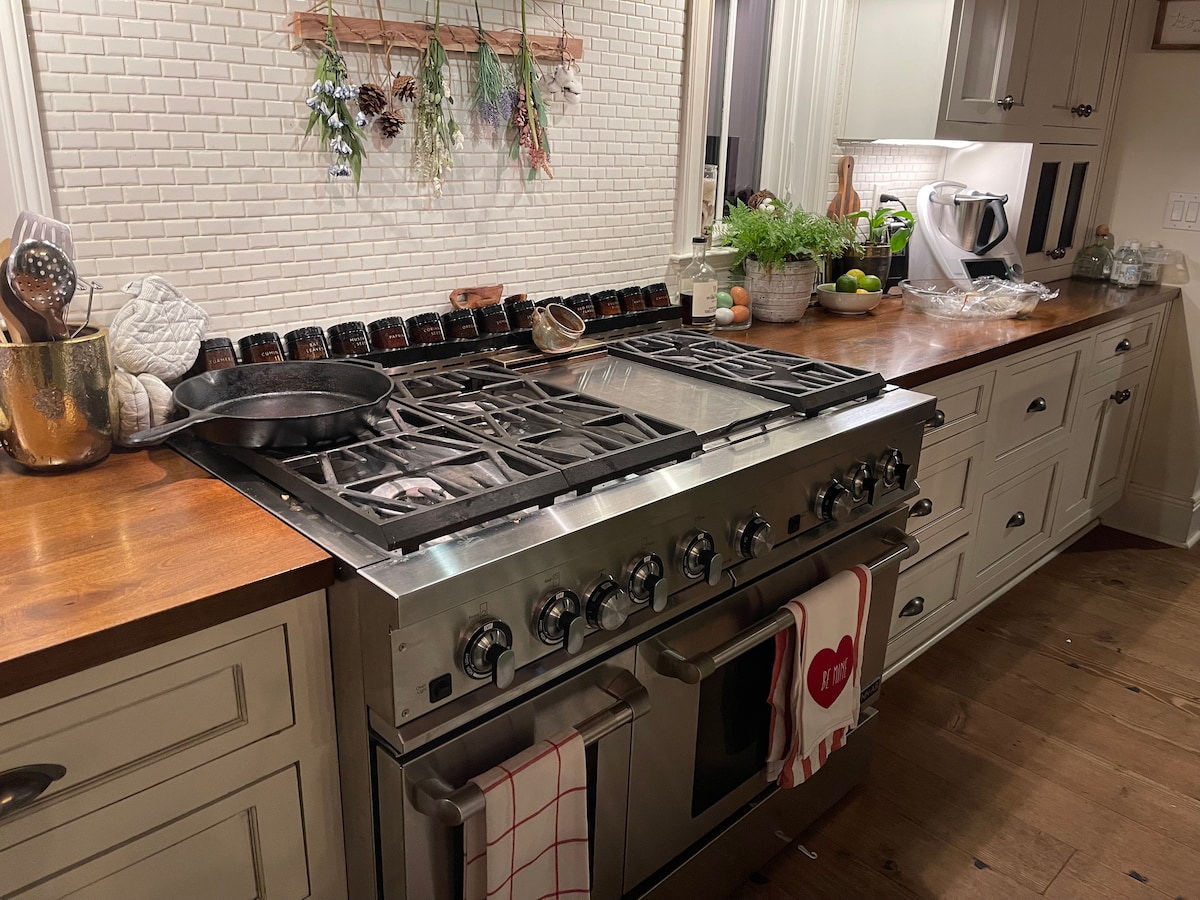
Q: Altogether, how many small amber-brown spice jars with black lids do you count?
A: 14